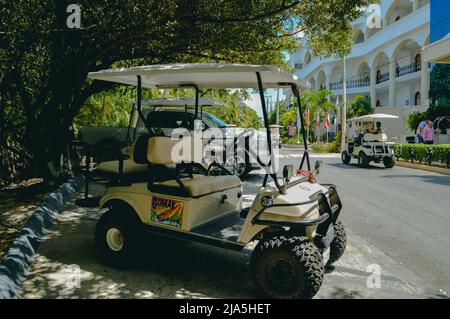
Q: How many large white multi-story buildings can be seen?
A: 1